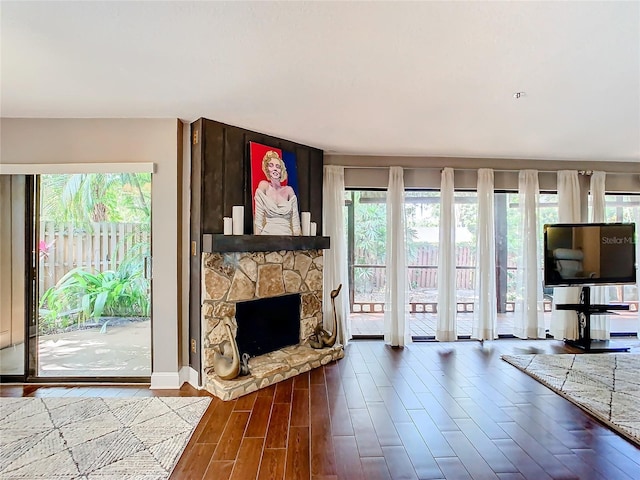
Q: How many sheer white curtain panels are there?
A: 7